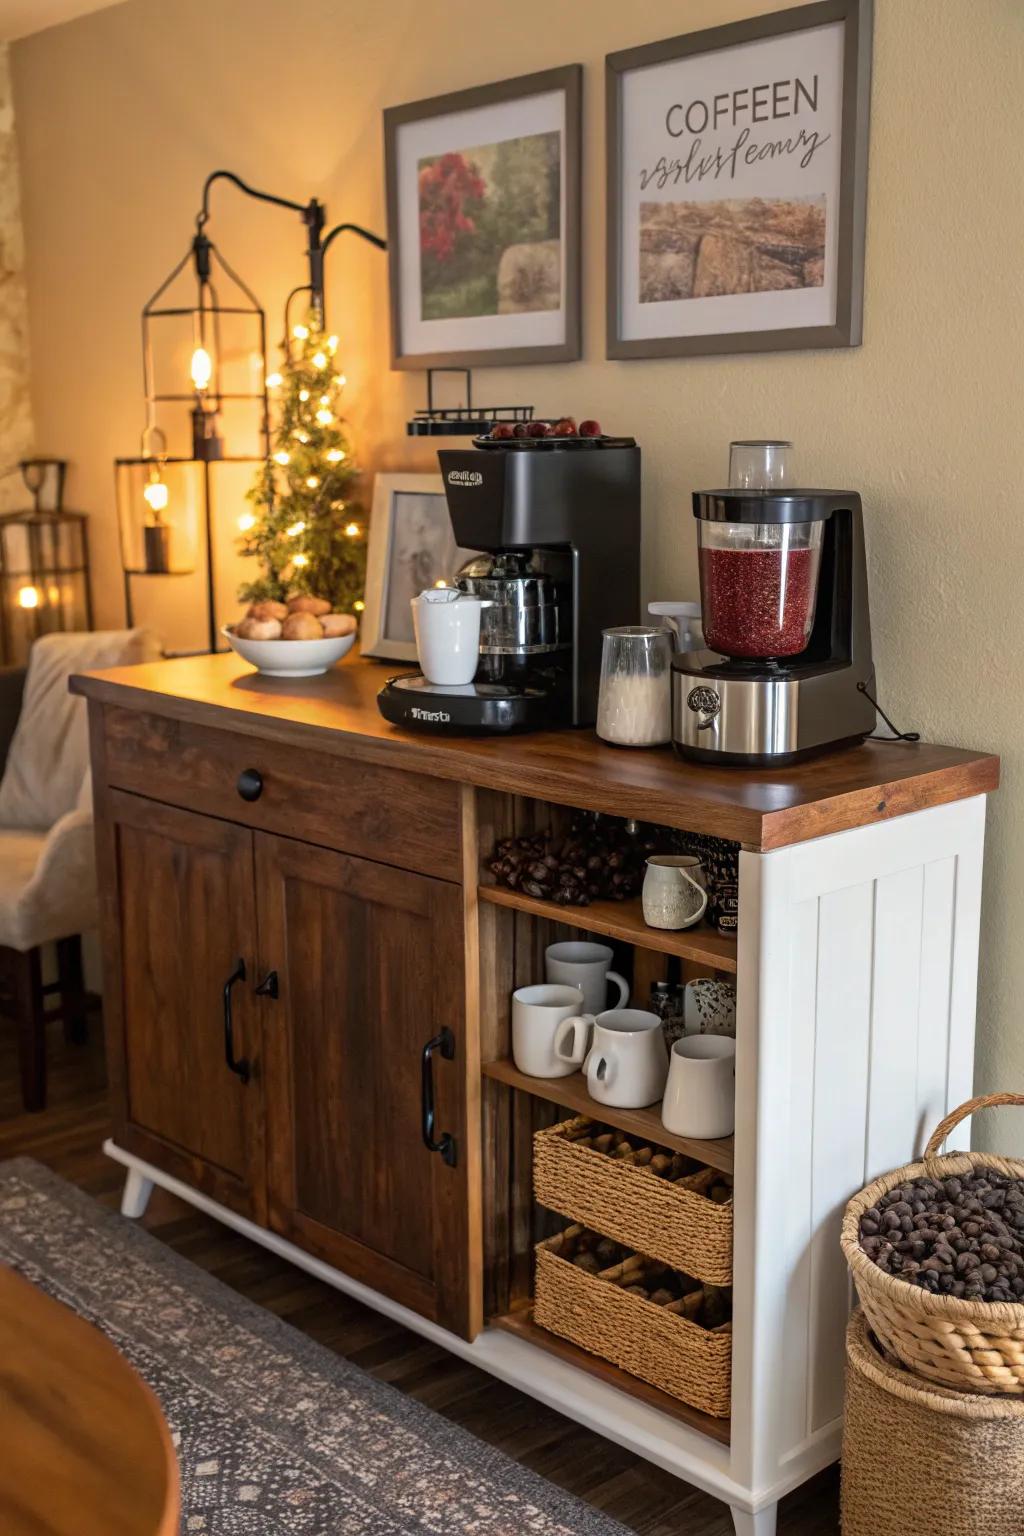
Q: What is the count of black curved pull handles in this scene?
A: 2